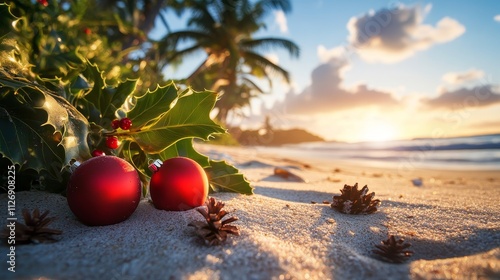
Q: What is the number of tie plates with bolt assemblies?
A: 0